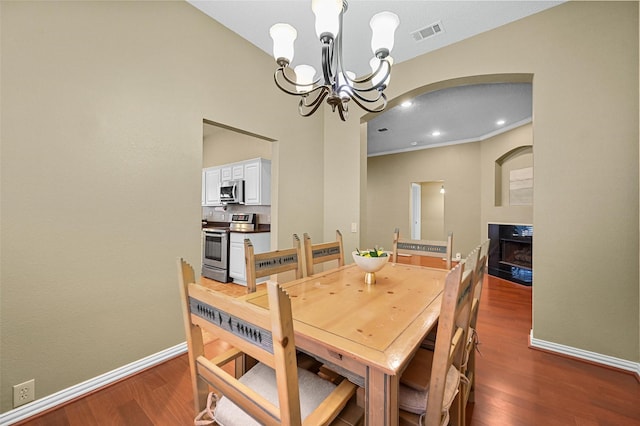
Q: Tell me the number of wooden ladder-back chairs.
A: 6